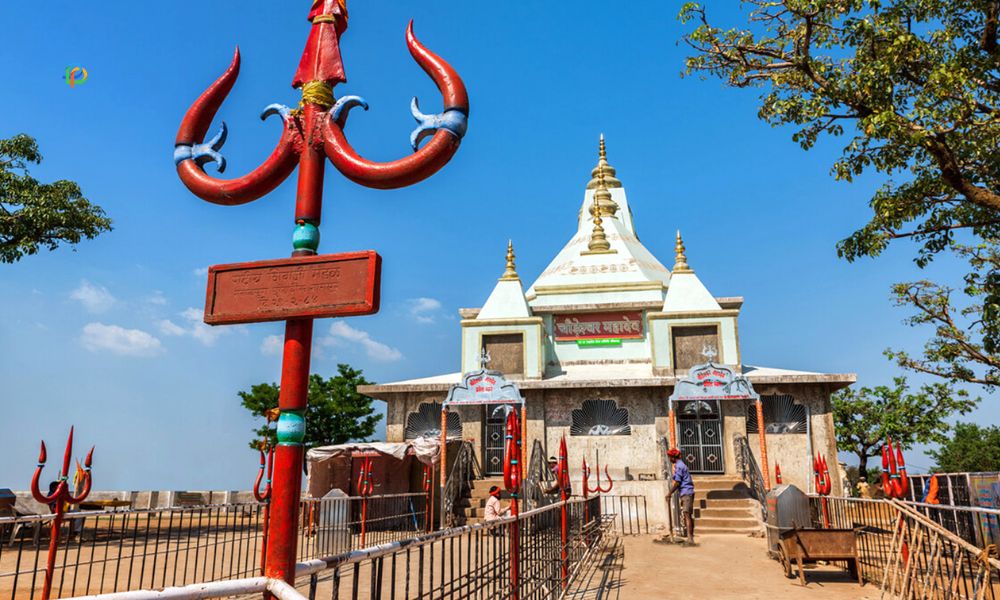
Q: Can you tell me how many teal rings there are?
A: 2